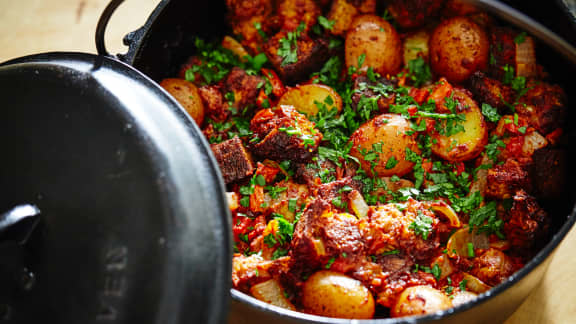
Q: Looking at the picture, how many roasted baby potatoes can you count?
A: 8